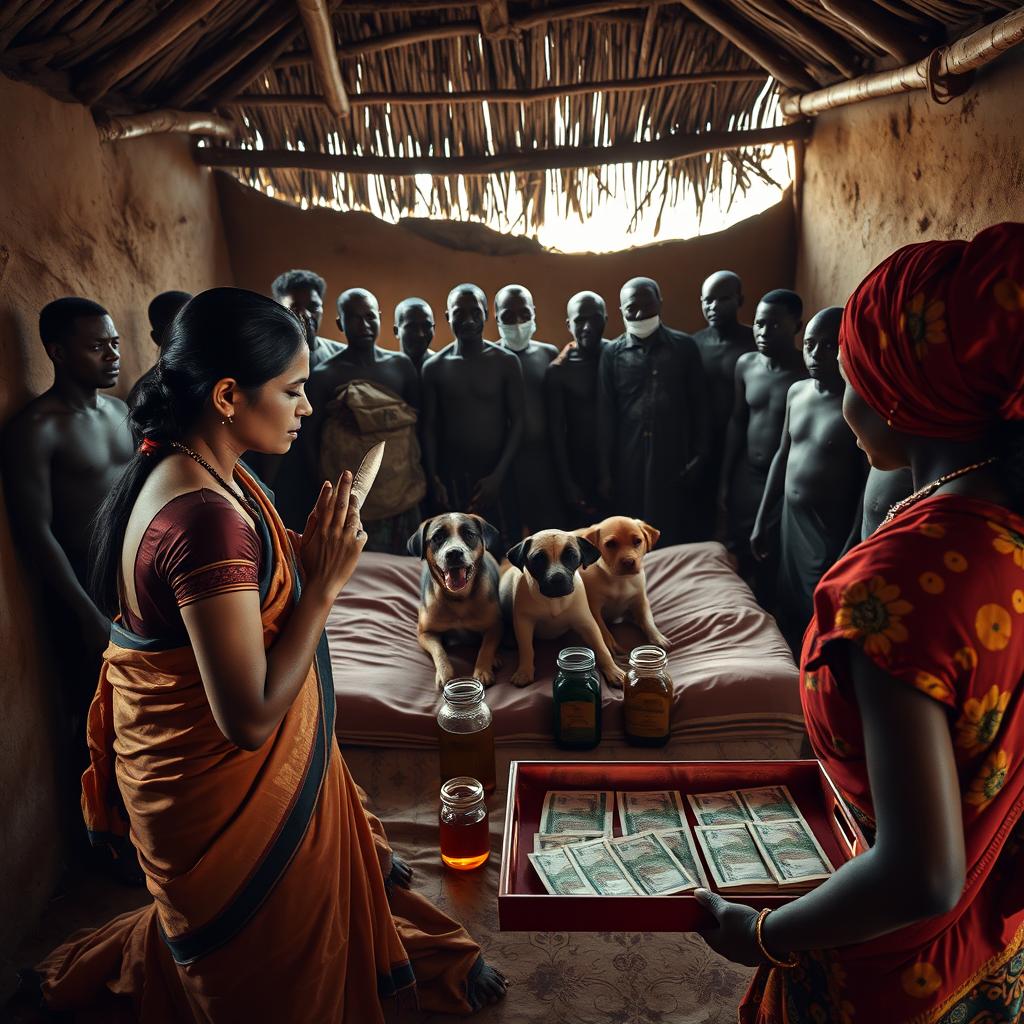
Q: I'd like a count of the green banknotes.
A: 11